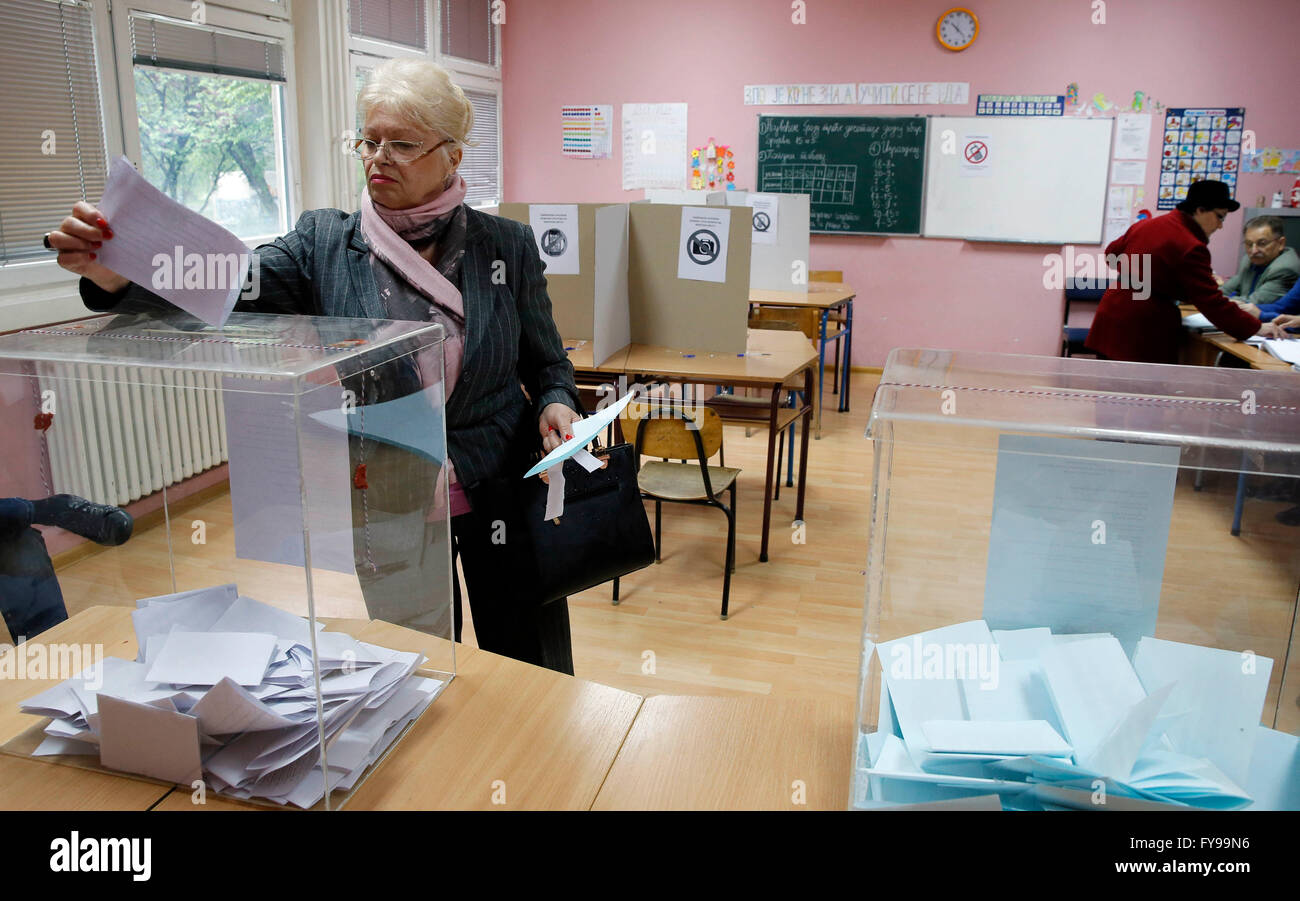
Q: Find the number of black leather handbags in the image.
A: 1